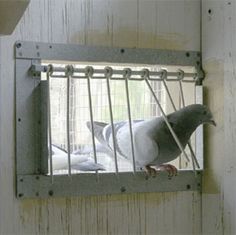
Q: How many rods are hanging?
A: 8